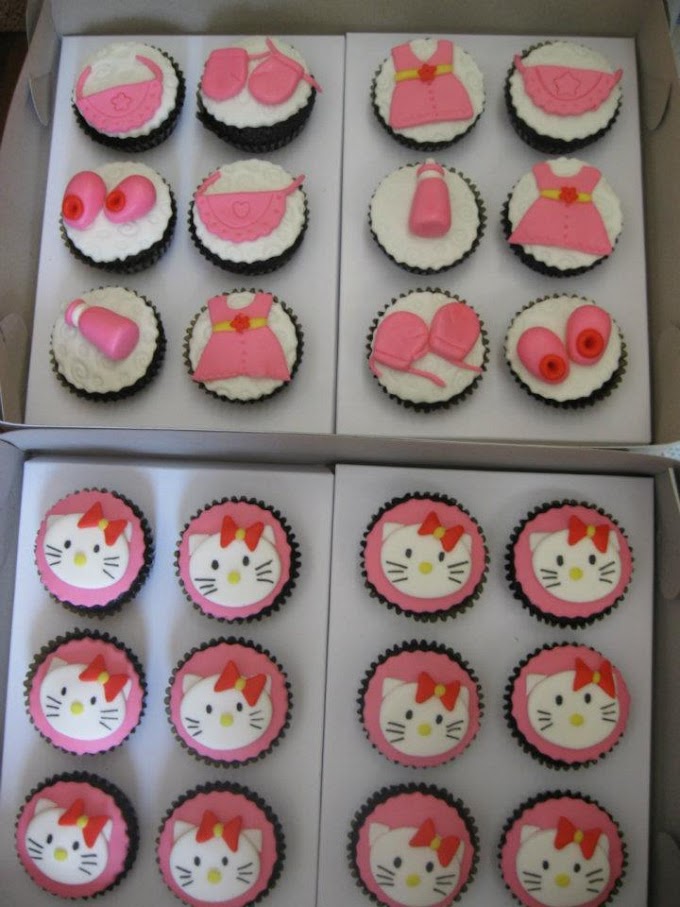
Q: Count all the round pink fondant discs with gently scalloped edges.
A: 12